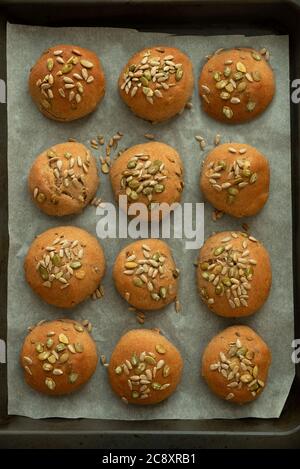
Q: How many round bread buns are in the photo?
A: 12